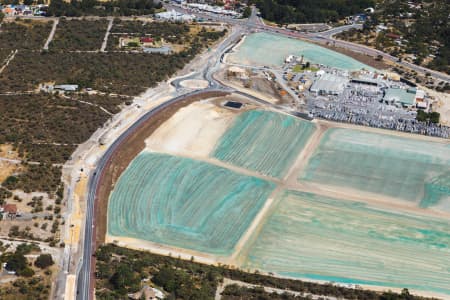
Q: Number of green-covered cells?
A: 5